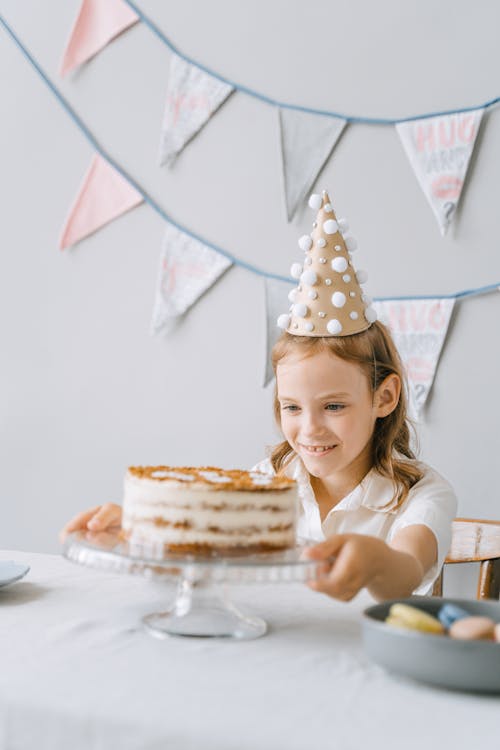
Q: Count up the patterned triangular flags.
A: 4